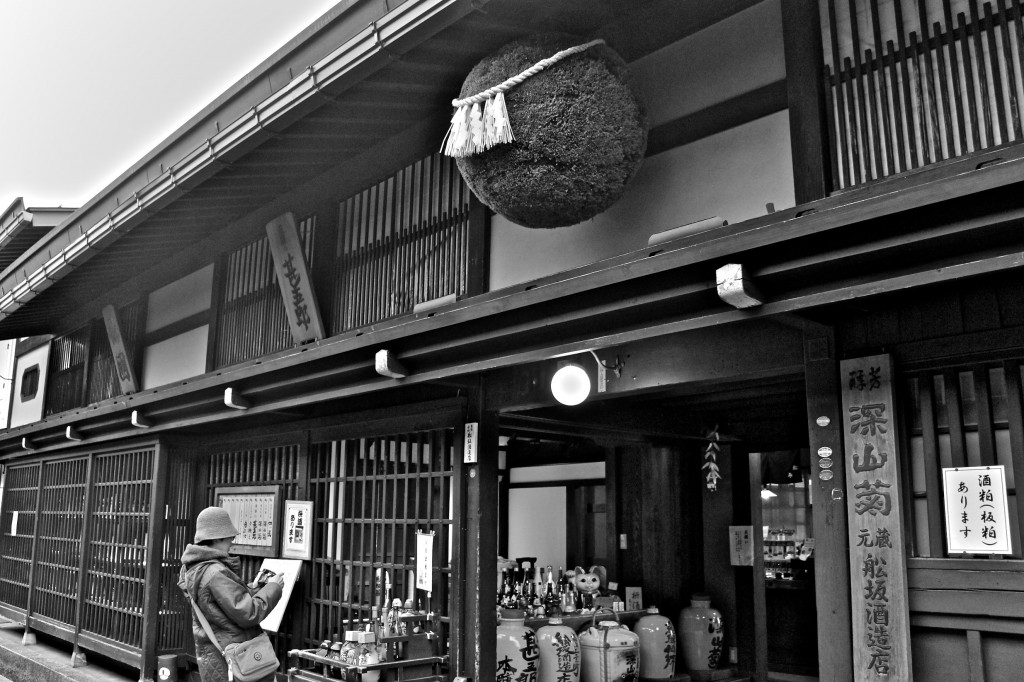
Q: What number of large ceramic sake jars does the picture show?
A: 5